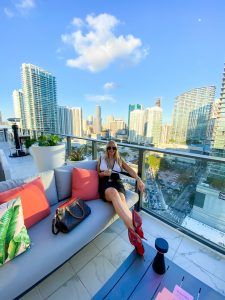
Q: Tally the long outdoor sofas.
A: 1